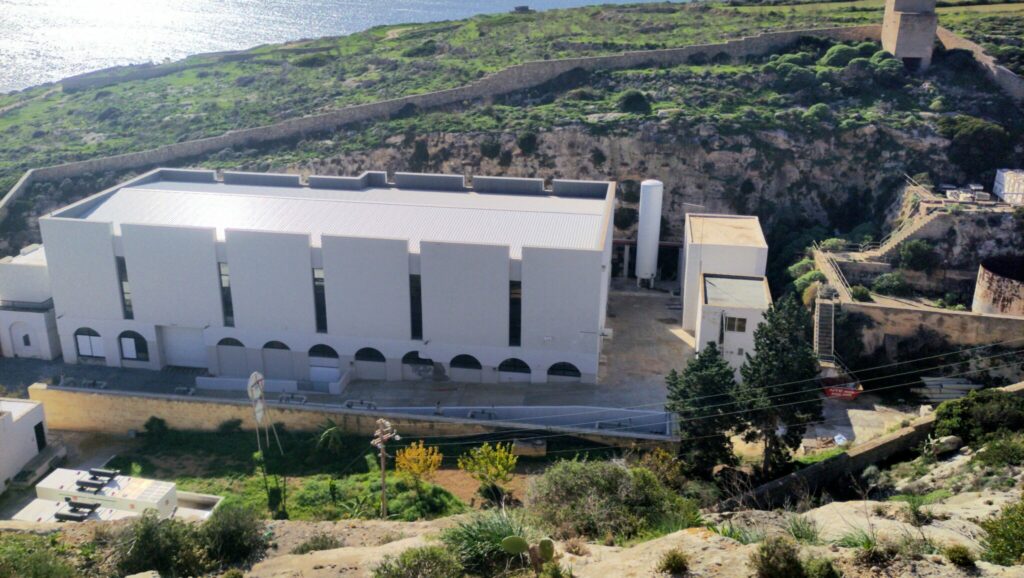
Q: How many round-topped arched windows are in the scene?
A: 10